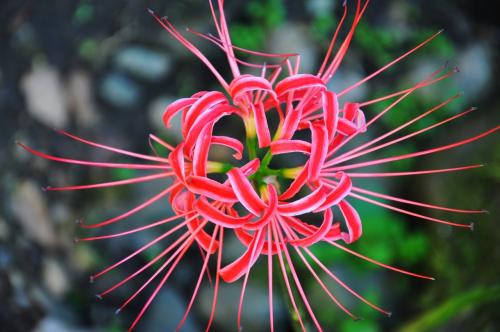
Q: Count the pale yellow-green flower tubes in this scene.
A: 5